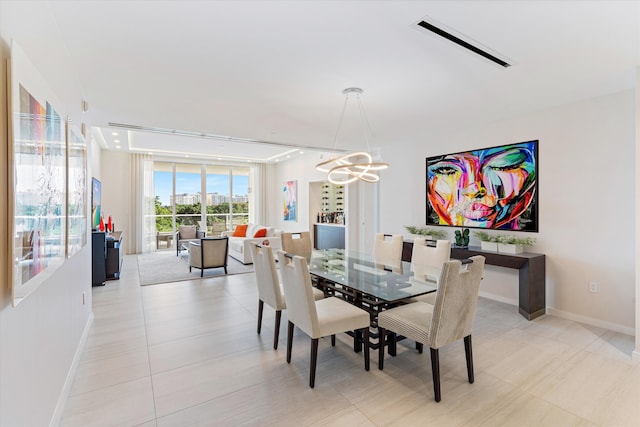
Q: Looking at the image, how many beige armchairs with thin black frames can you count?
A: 2